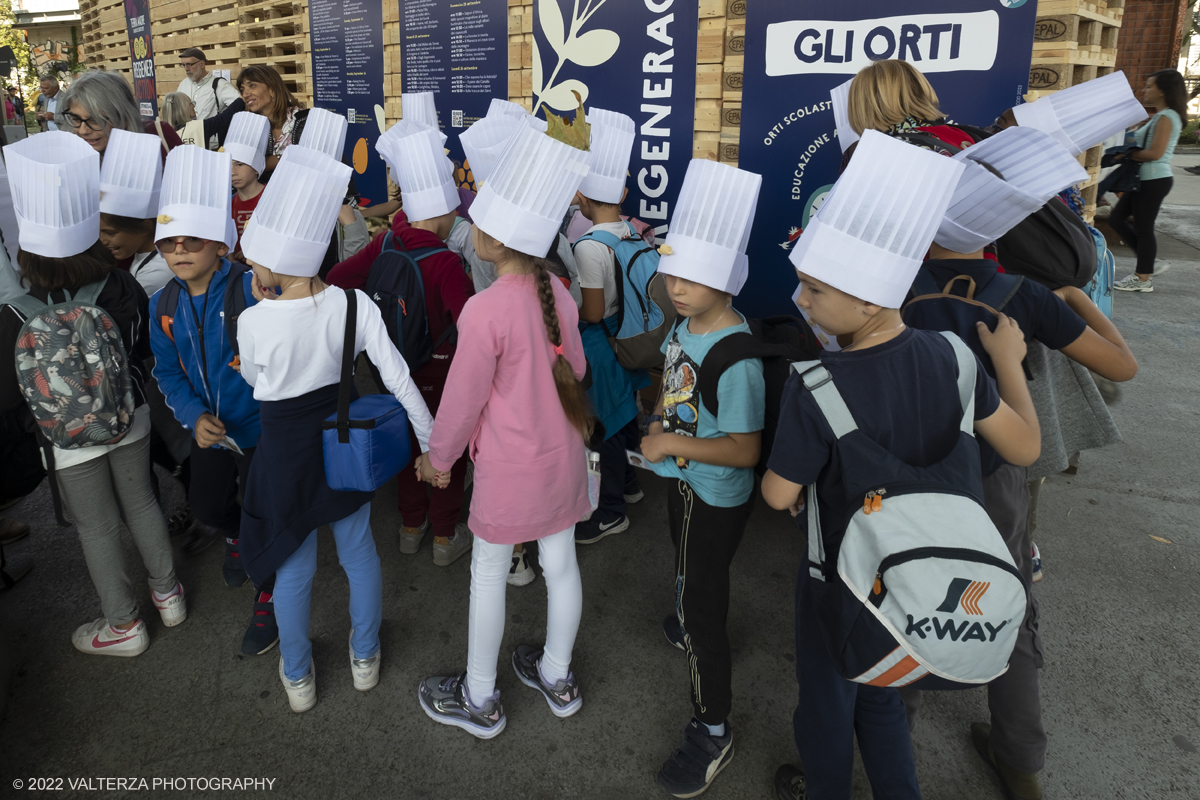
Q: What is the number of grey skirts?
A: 1